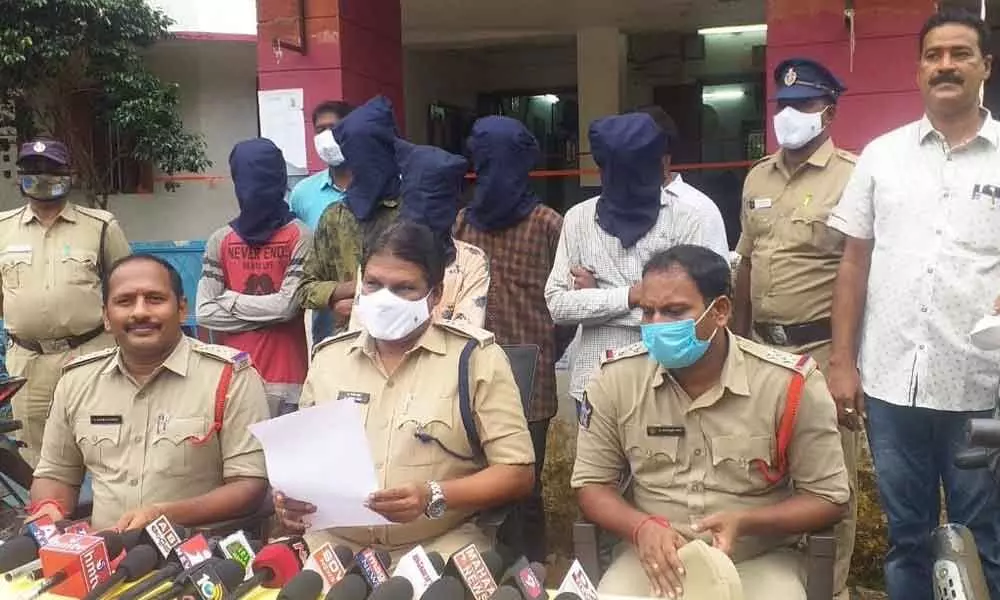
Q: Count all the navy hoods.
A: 5